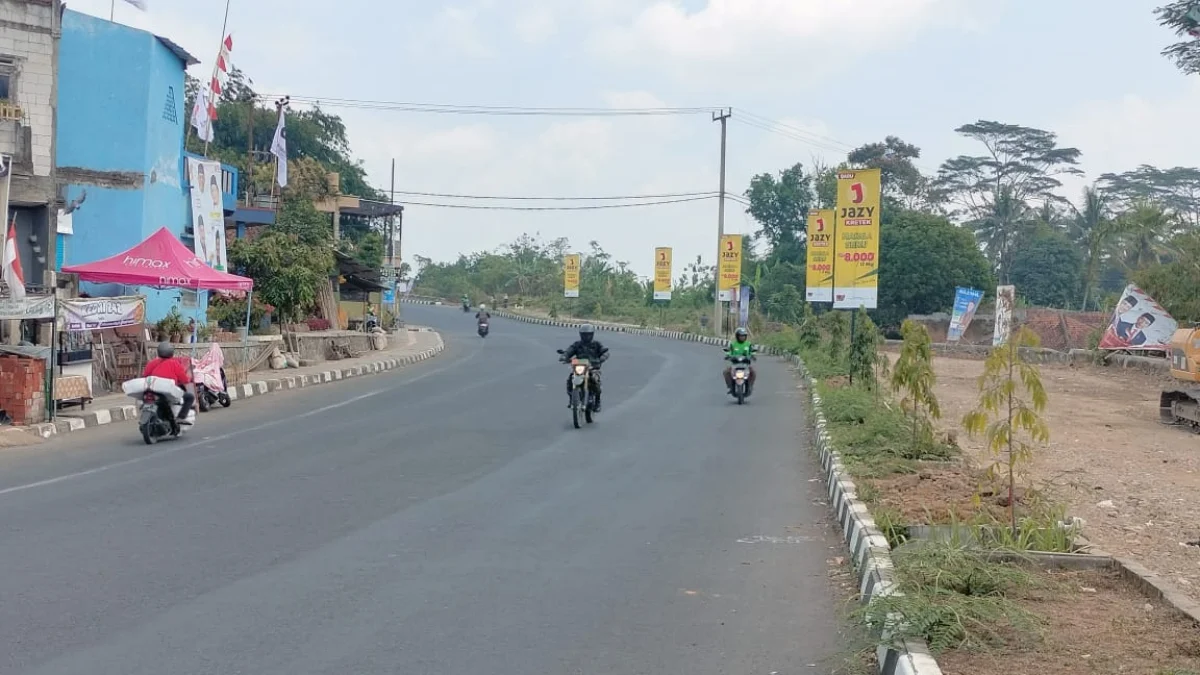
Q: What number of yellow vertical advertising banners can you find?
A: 5